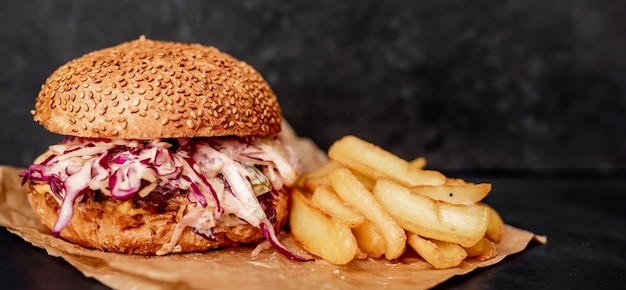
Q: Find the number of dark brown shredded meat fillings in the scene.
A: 1